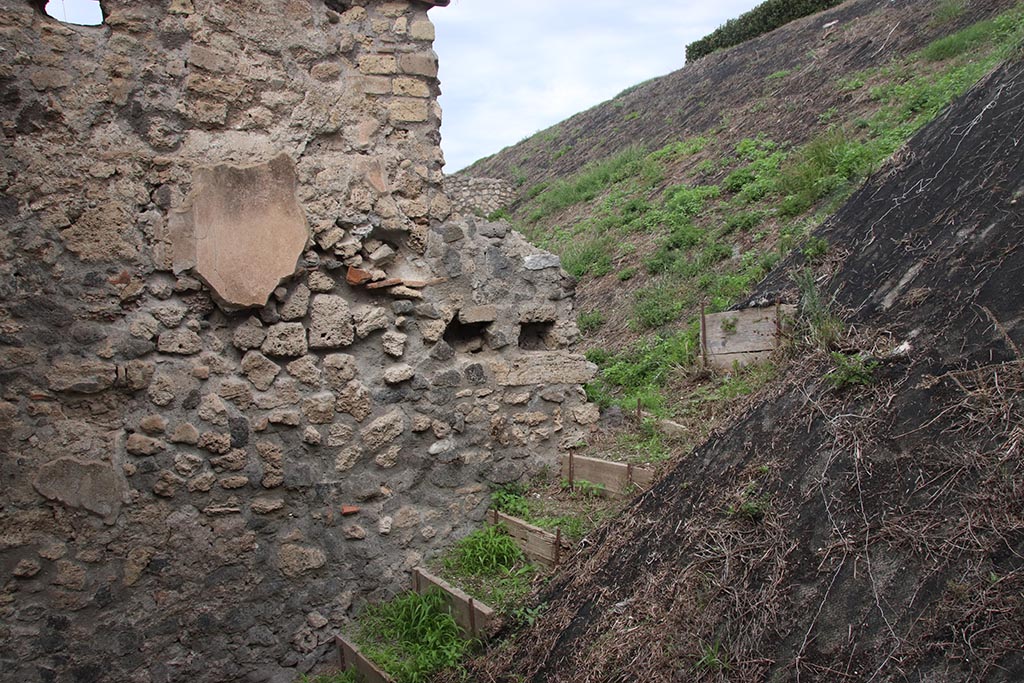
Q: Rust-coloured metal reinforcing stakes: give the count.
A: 10